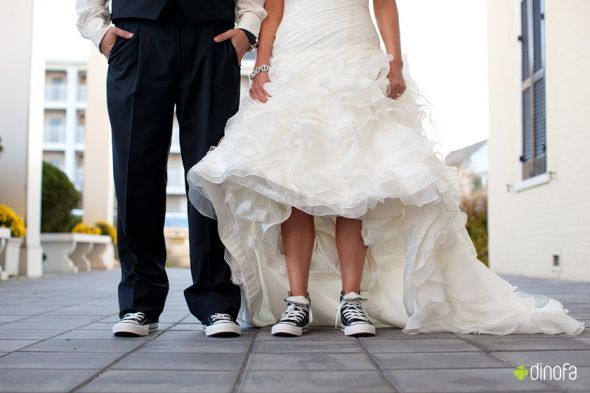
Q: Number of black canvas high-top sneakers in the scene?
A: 4